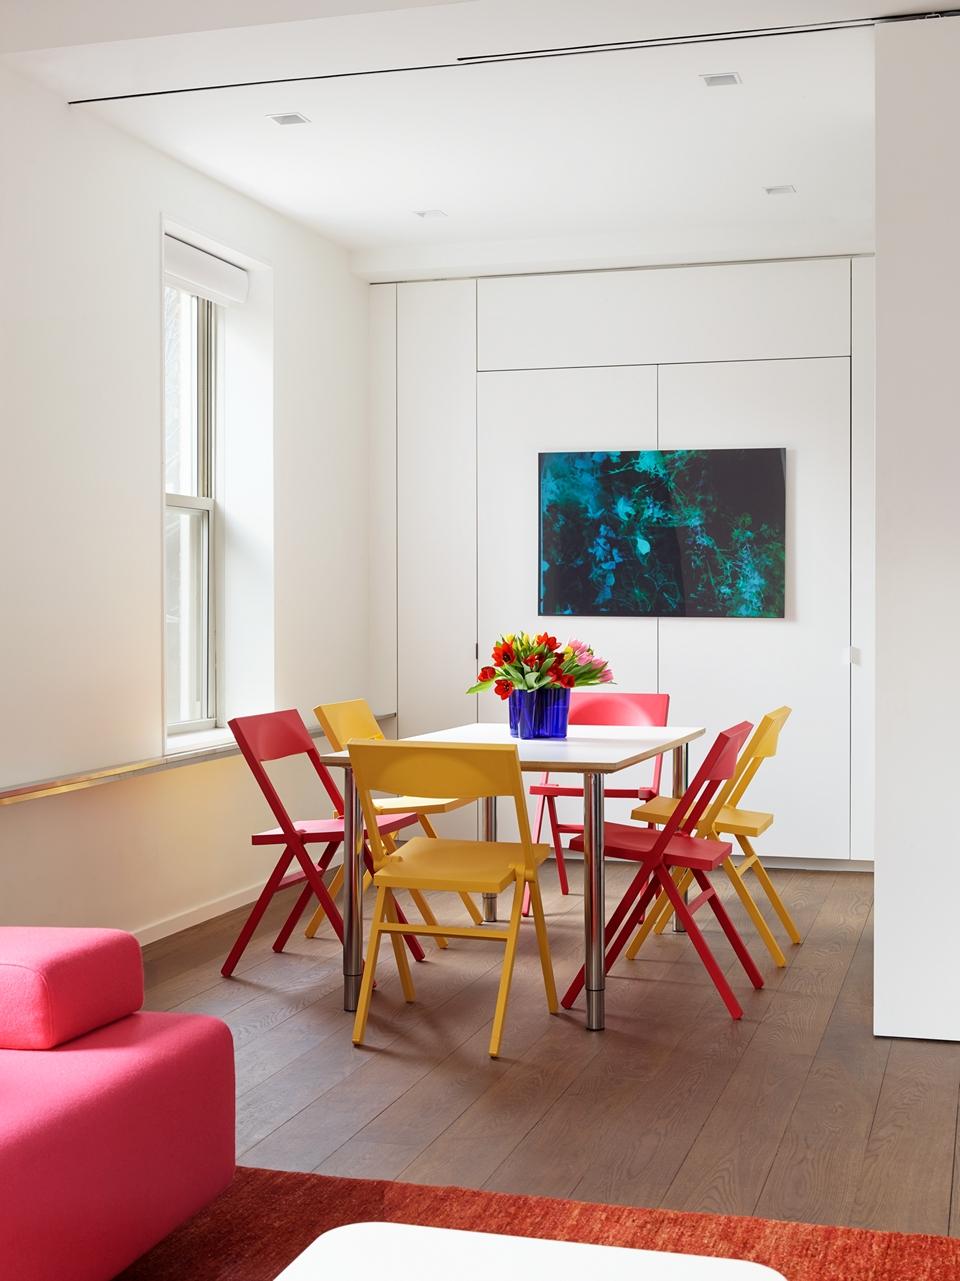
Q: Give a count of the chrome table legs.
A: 4